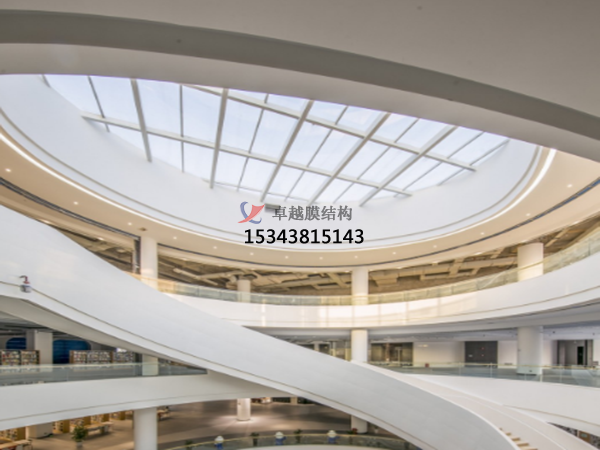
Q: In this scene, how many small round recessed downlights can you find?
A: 14